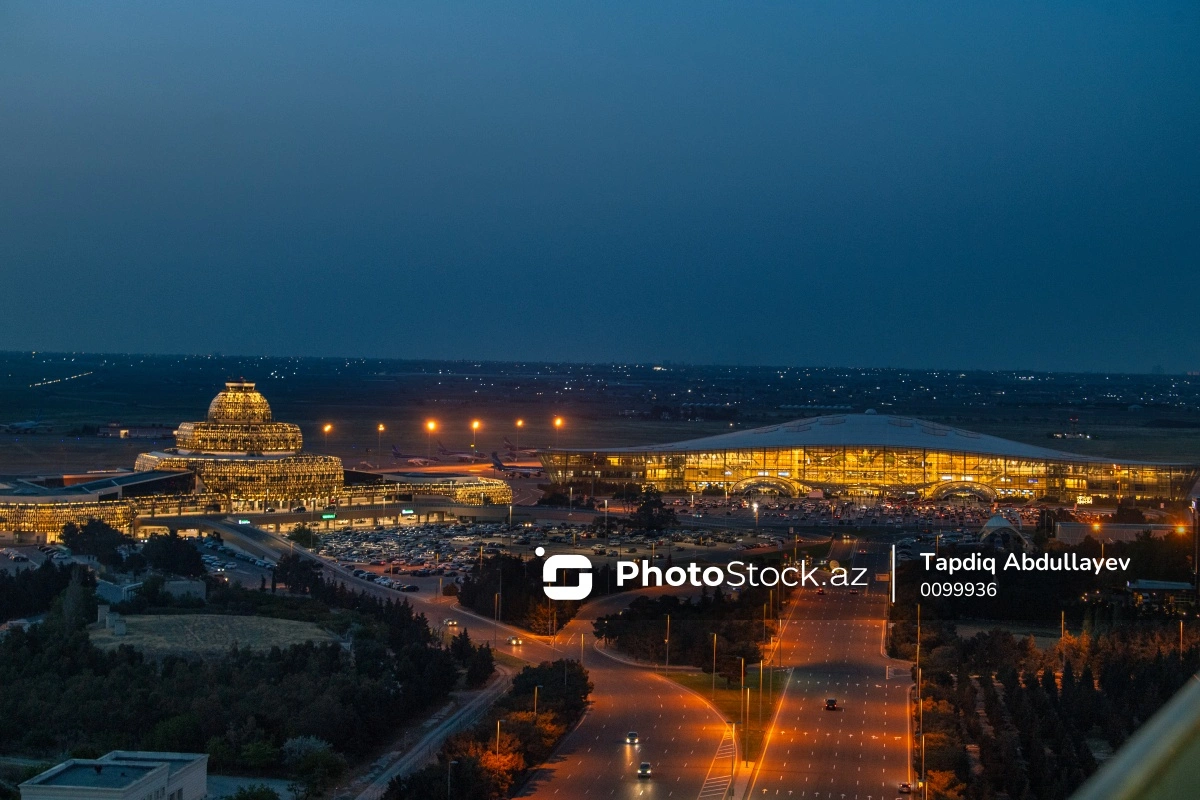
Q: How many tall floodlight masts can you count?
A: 6